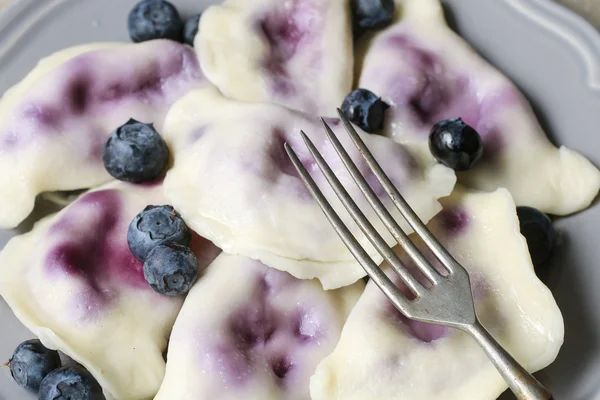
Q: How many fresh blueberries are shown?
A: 11